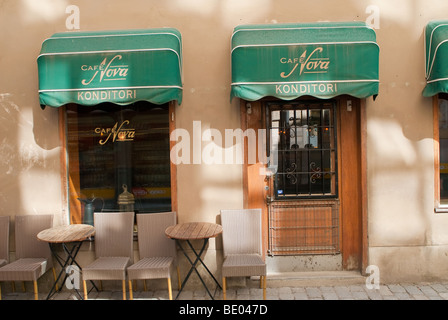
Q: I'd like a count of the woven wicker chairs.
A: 5